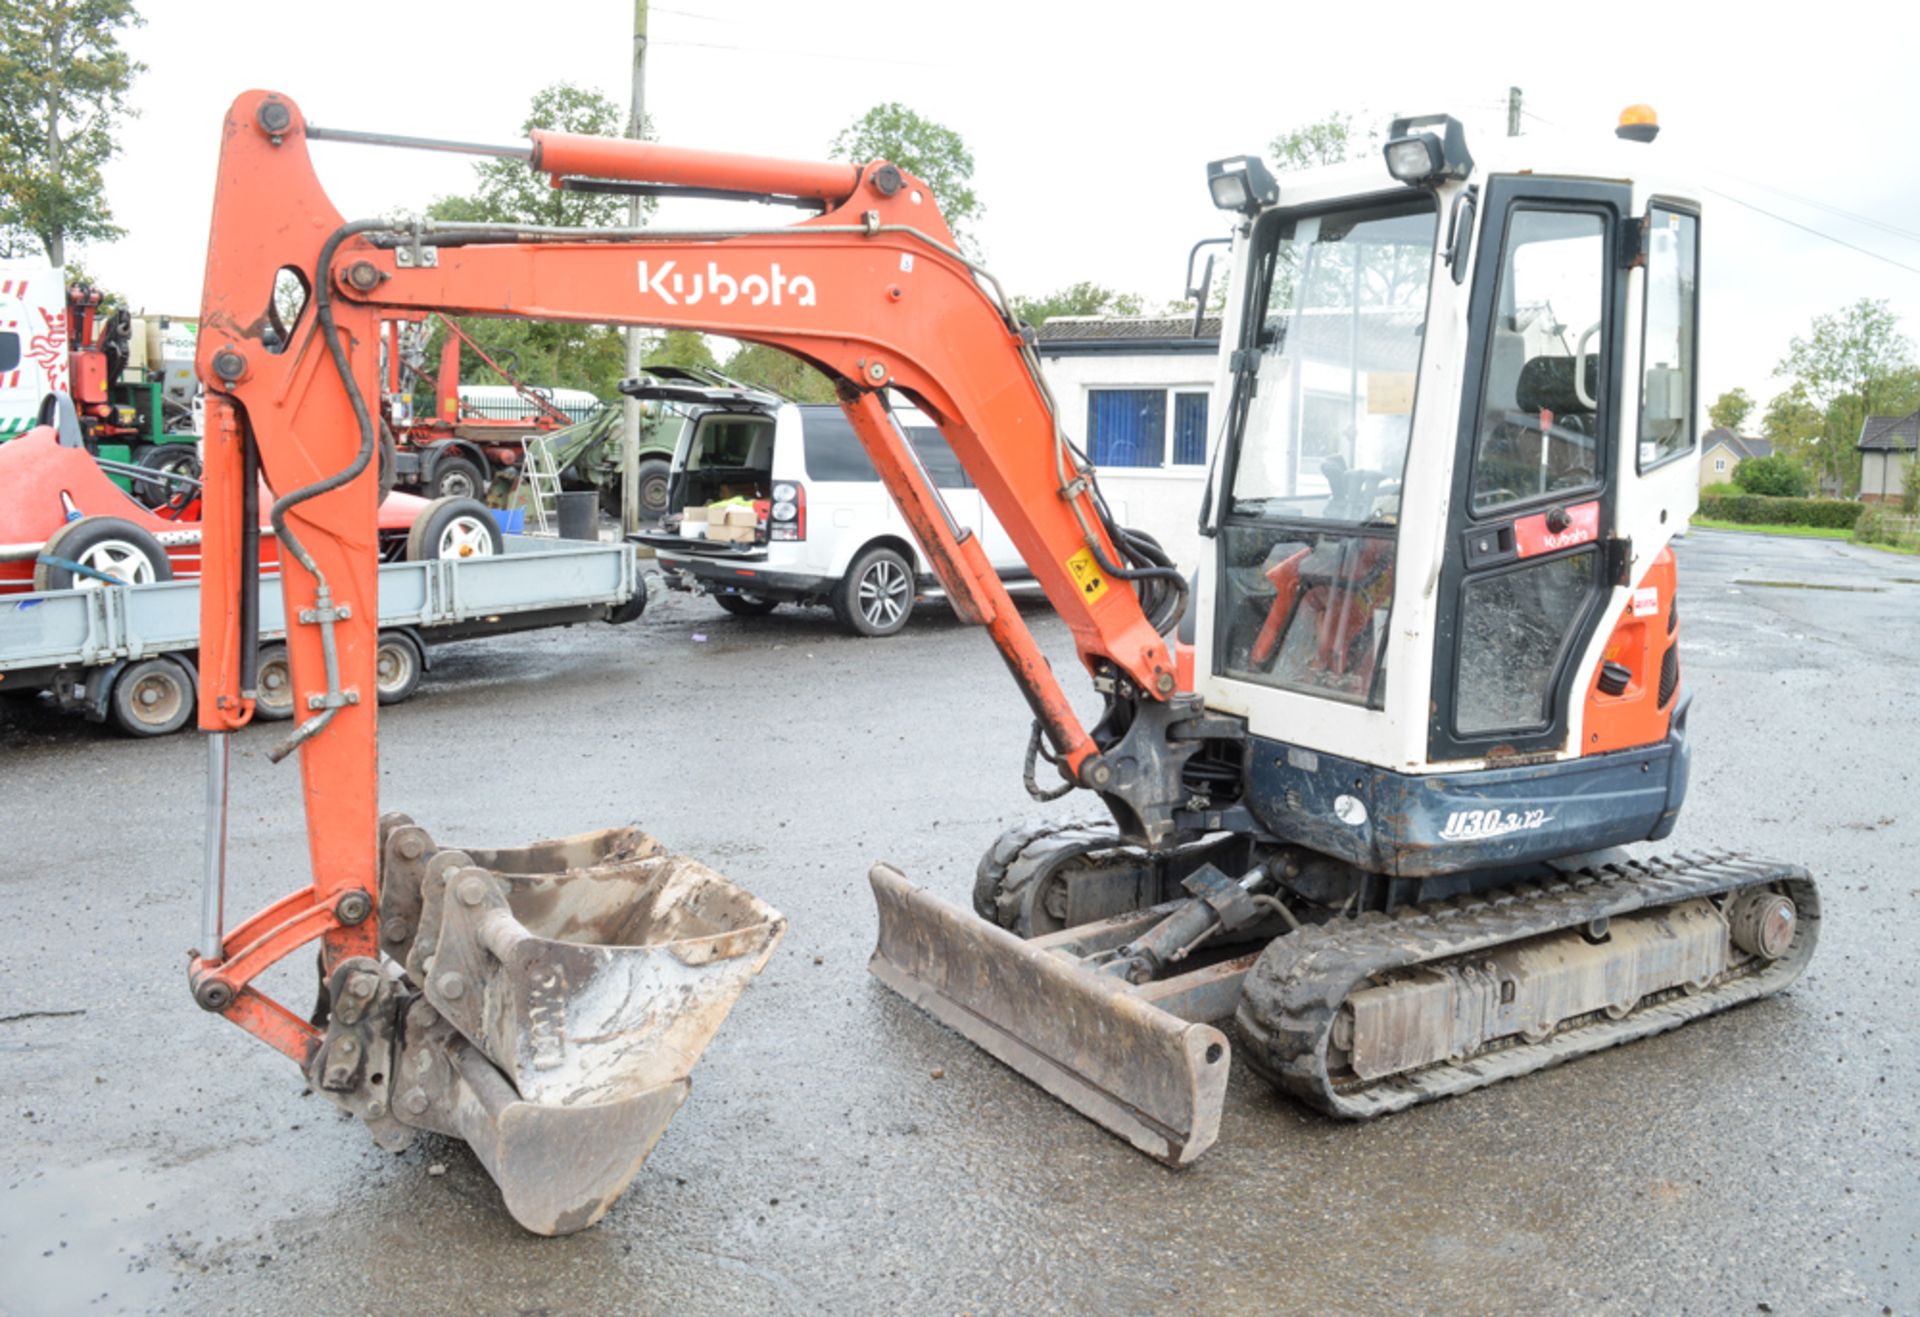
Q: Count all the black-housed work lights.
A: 2